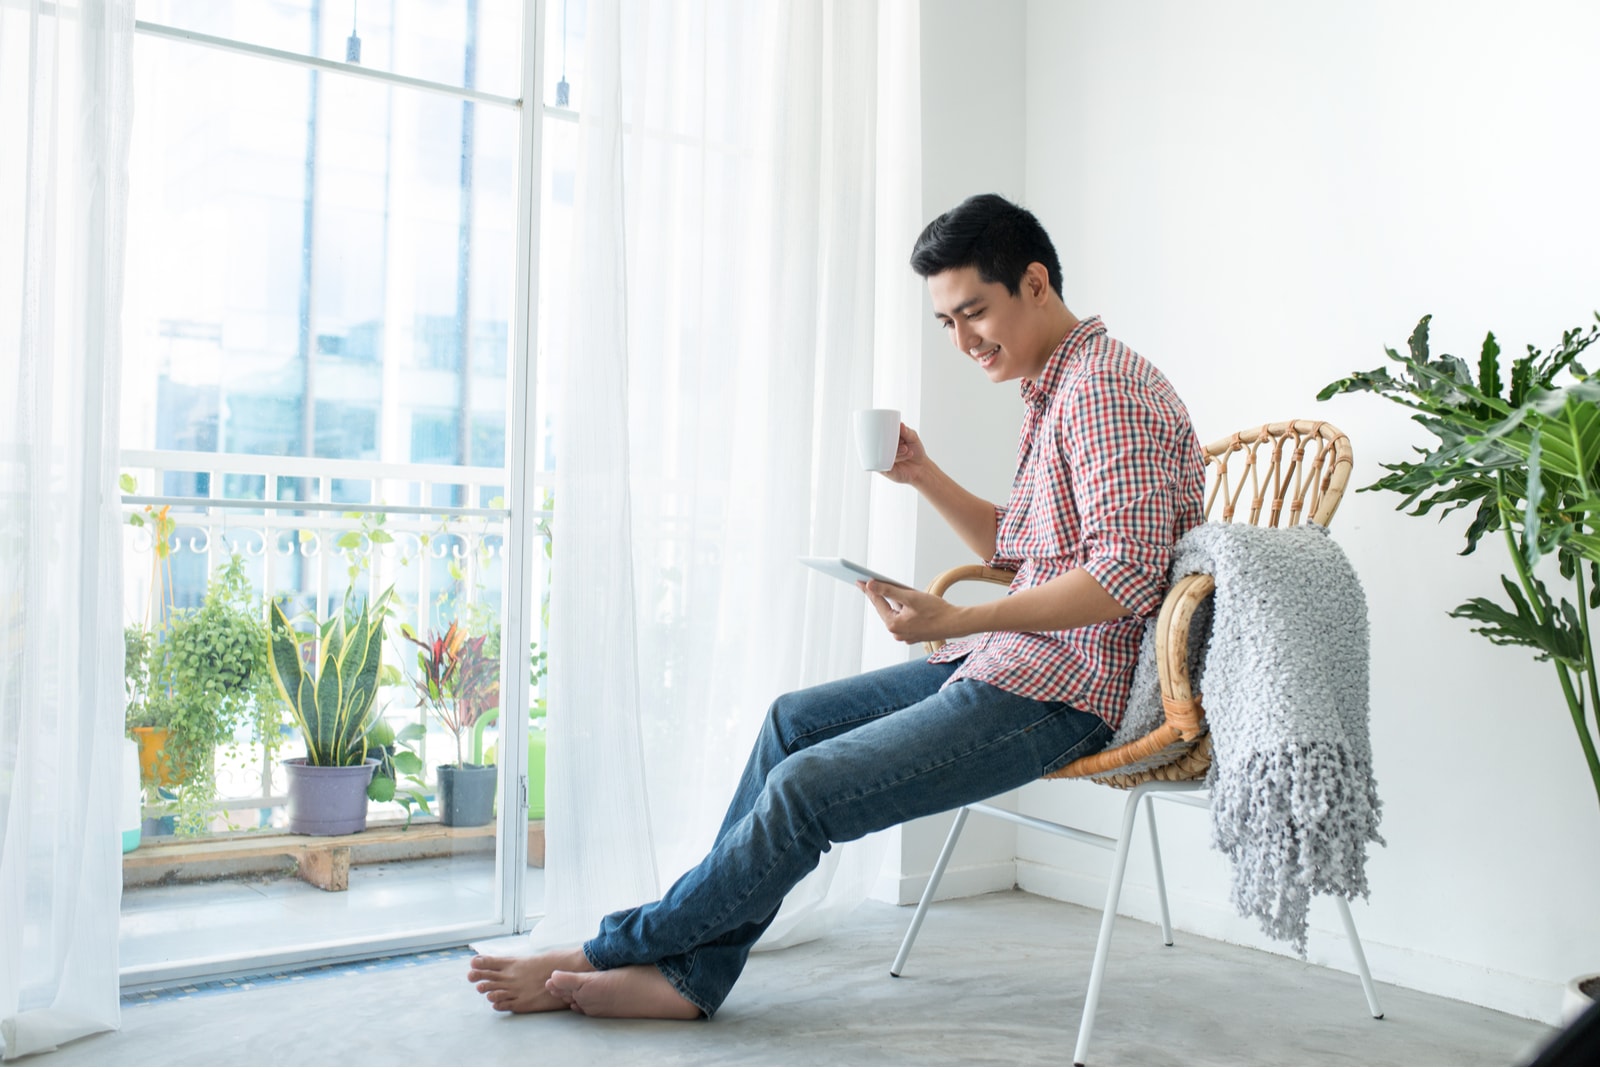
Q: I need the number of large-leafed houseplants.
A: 1